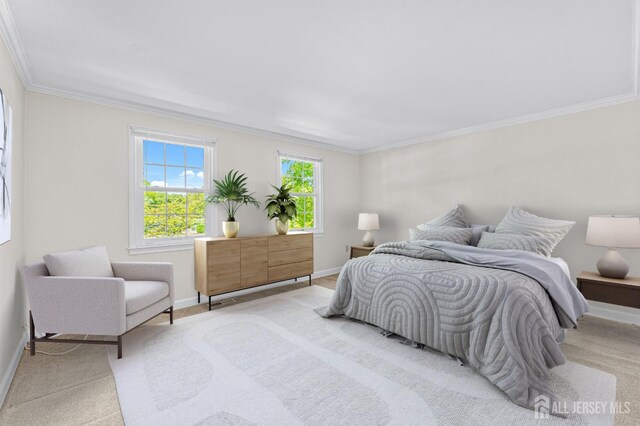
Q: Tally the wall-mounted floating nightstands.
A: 2